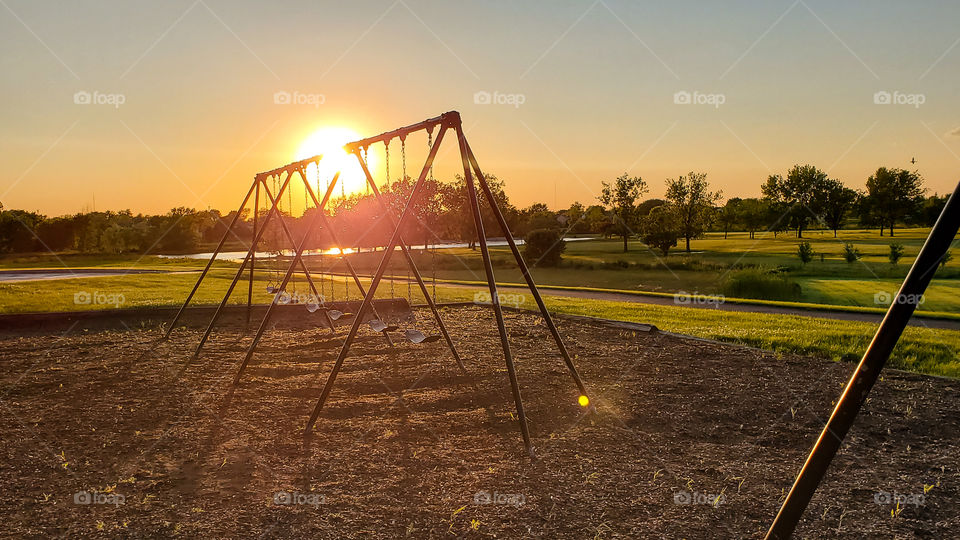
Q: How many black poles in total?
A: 11